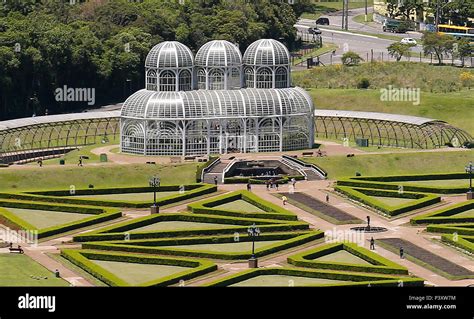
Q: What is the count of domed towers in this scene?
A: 3